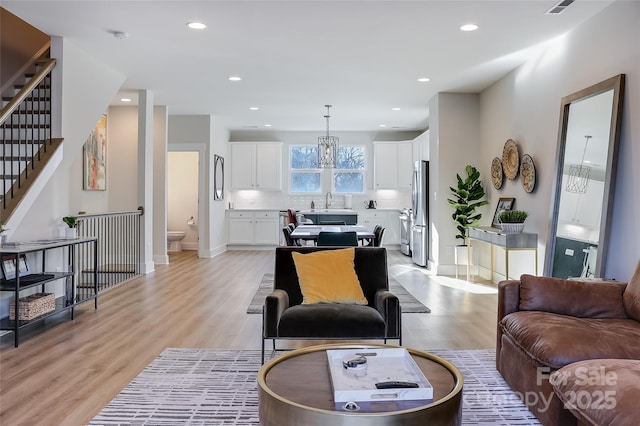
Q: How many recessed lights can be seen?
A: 9